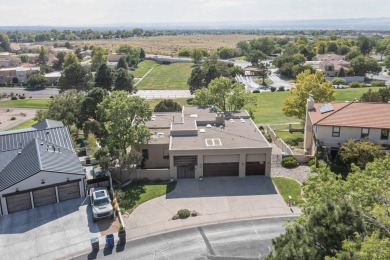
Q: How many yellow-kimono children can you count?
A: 0